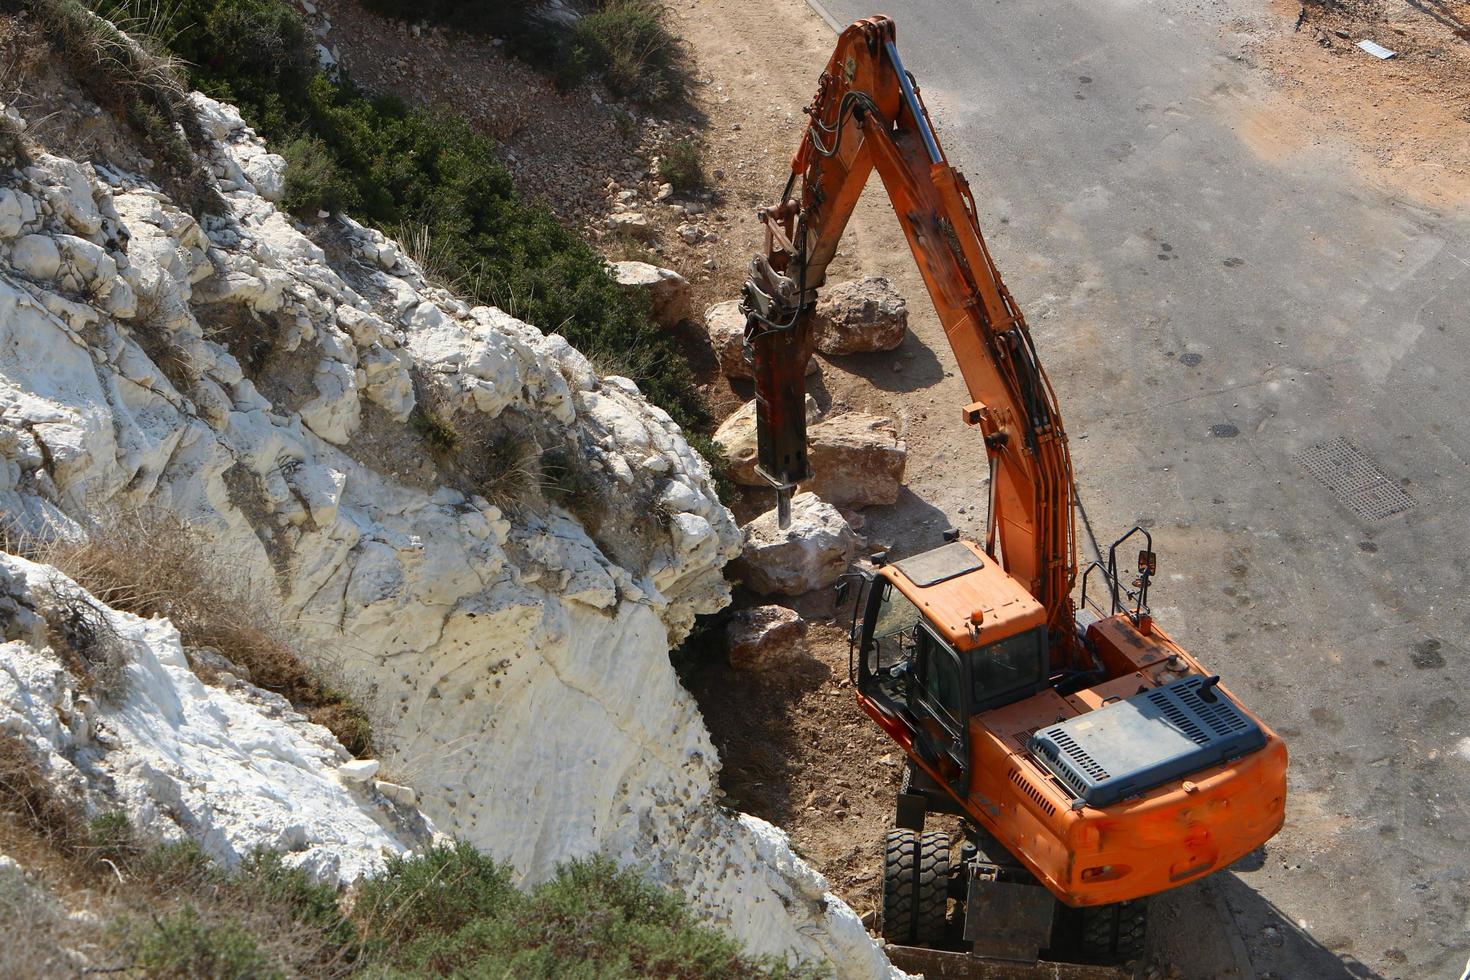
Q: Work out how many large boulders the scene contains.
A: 7